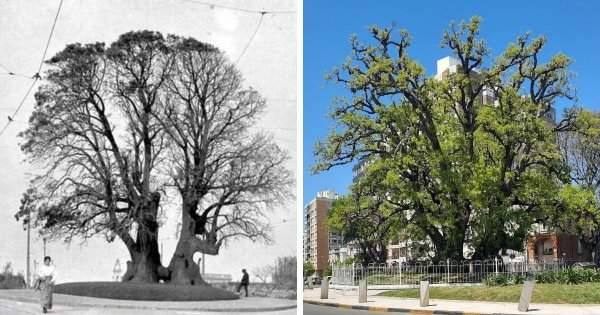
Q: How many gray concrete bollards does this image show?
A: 4